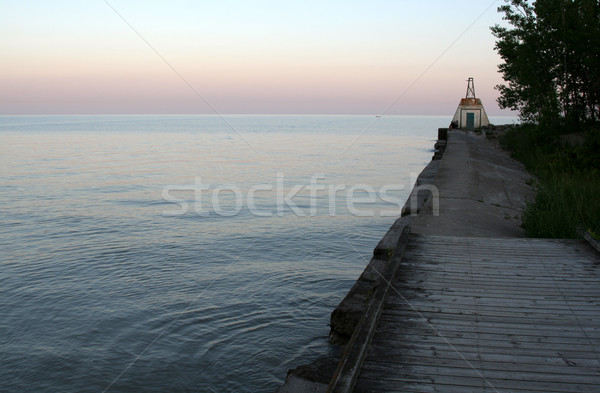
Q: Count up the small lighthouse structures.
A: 1